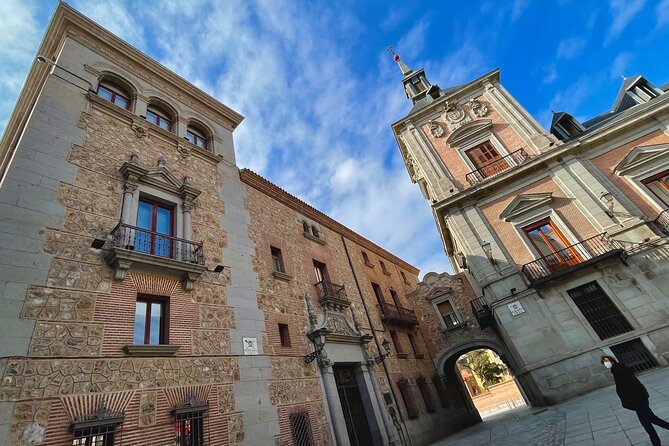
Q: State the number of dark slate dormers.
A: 2